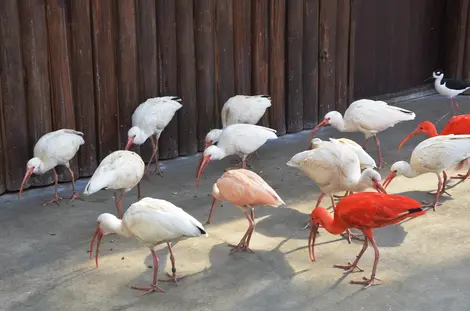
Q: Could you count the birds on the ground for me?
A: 14